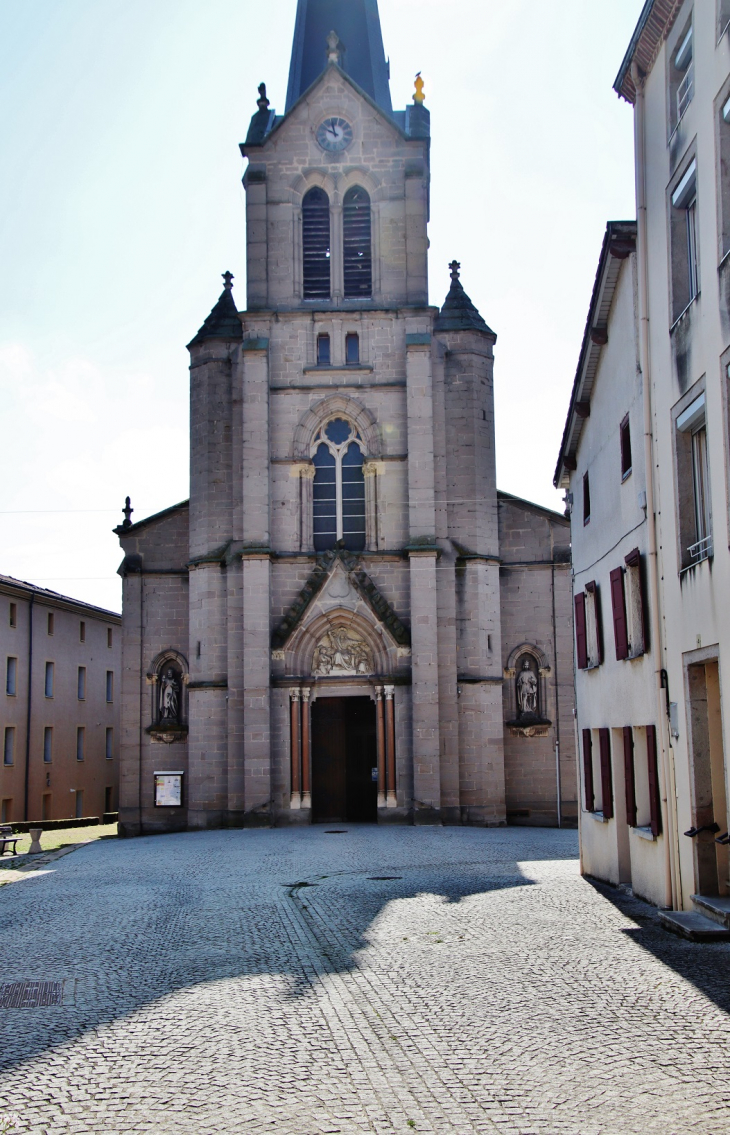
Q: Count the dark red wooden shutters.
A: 8